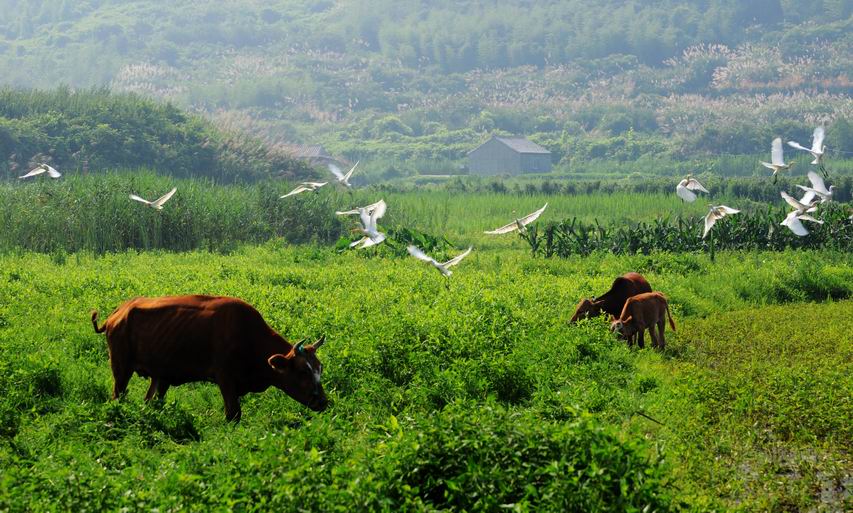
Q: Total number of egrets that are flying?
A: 15